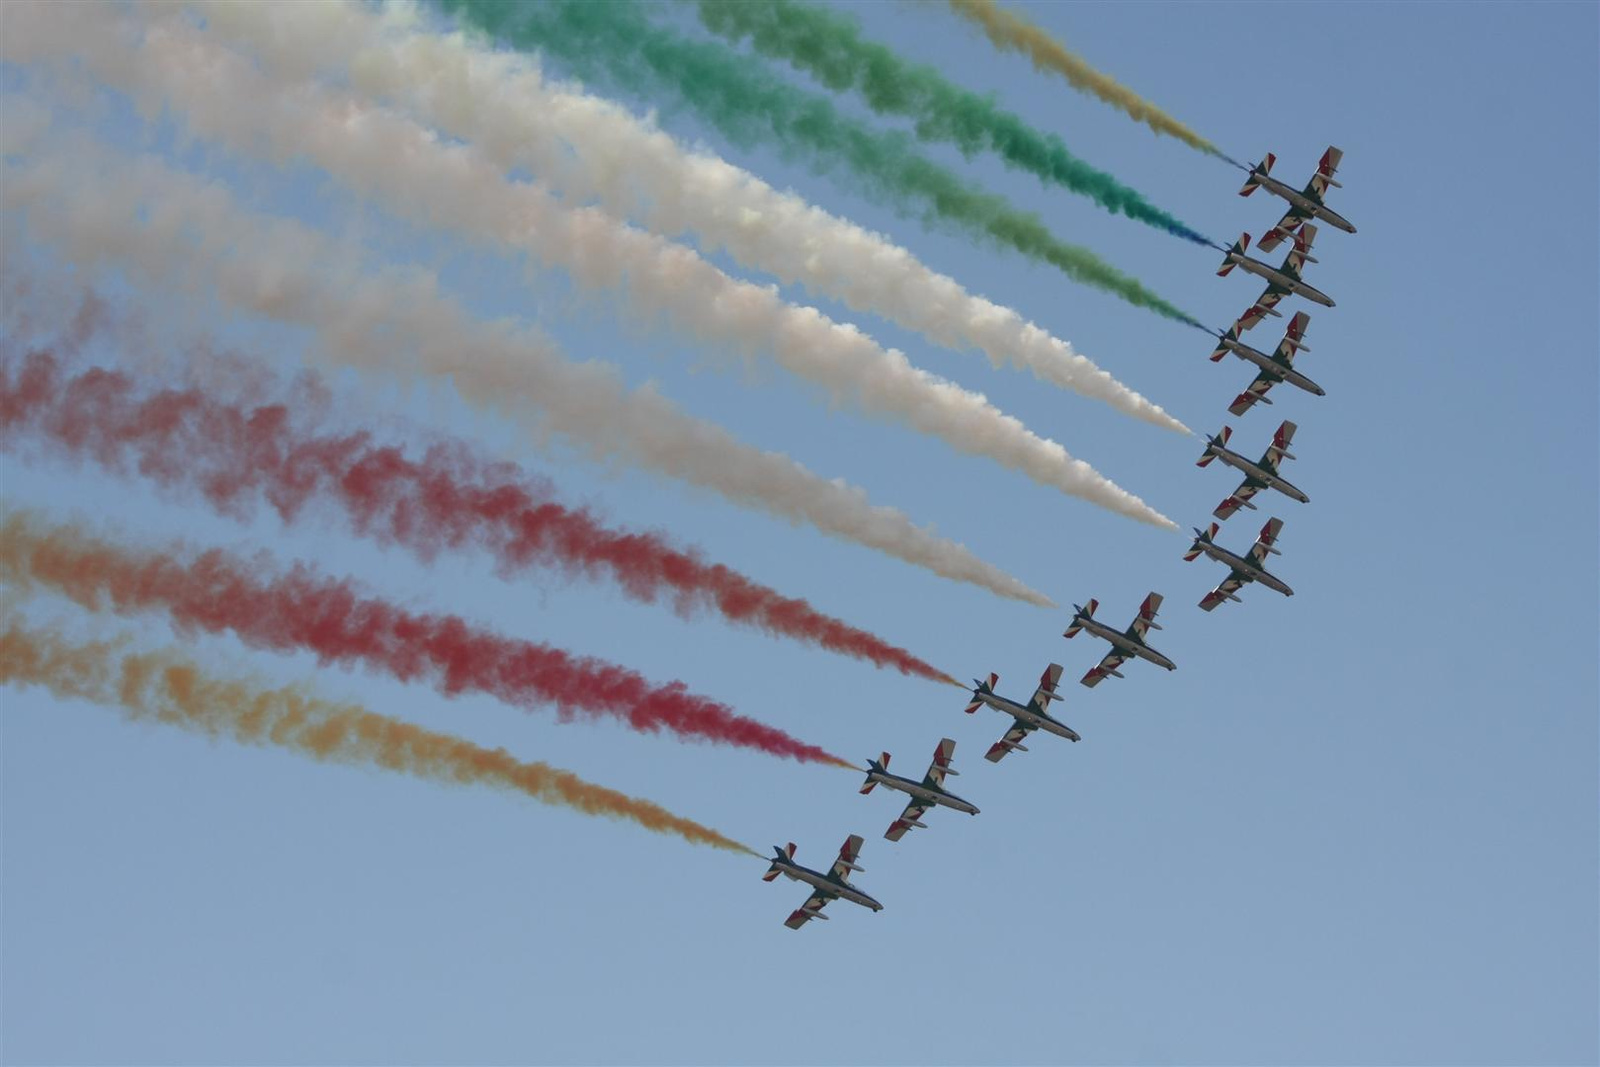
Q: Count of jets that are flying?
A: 9